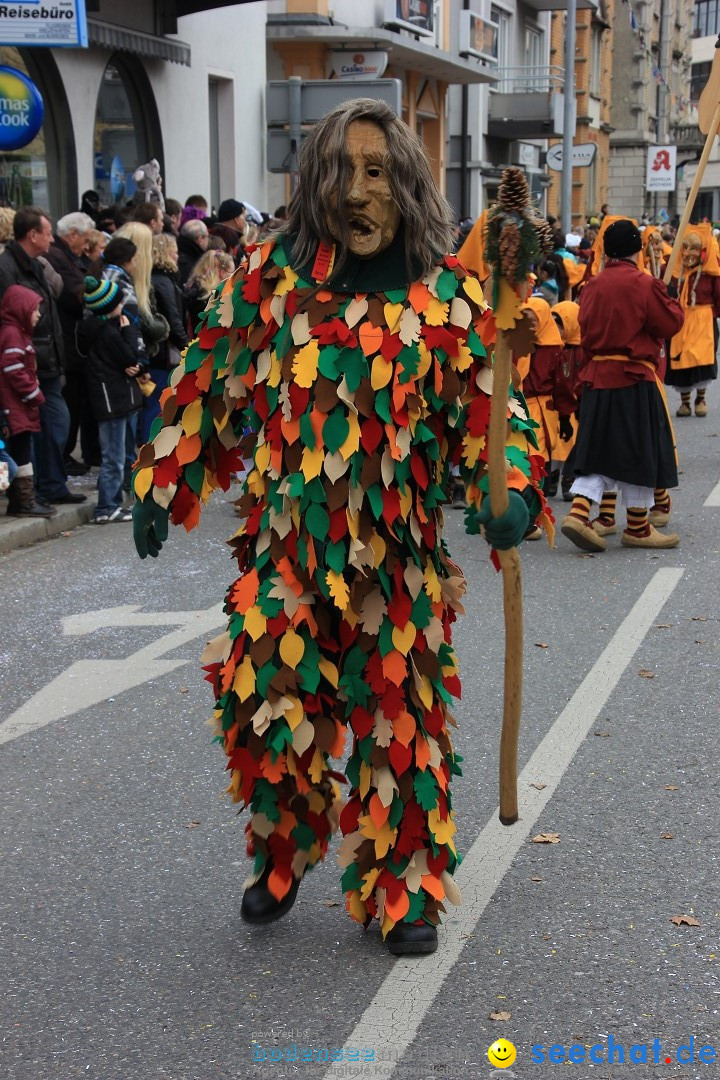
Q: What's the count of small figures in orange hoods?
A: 2